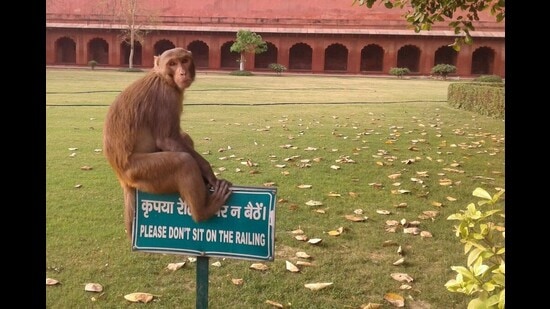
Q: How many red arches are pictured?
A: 13